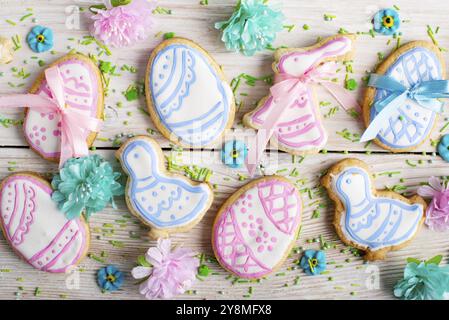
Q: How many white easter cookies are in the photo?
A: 8